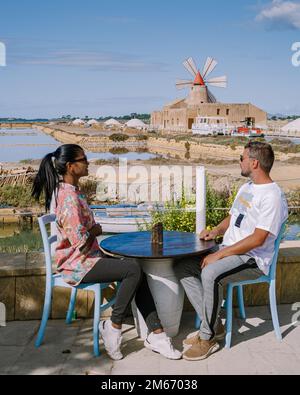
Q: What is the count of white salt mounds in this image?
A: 5